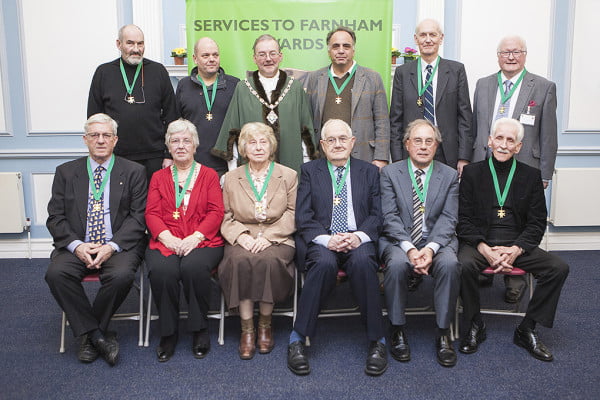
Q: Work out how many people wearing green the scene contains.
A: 12